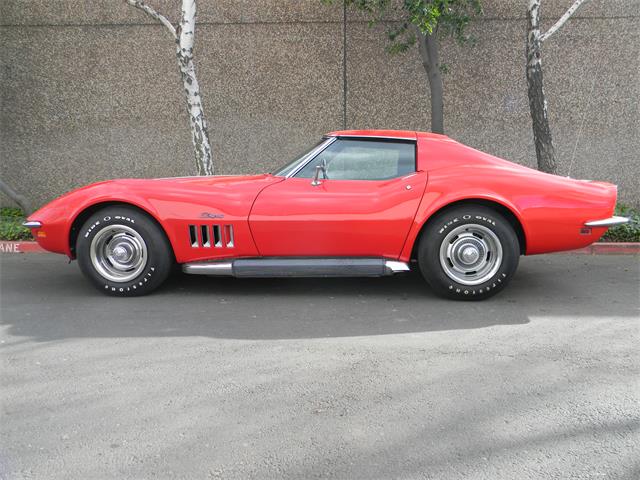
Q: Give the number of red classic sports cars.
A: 1